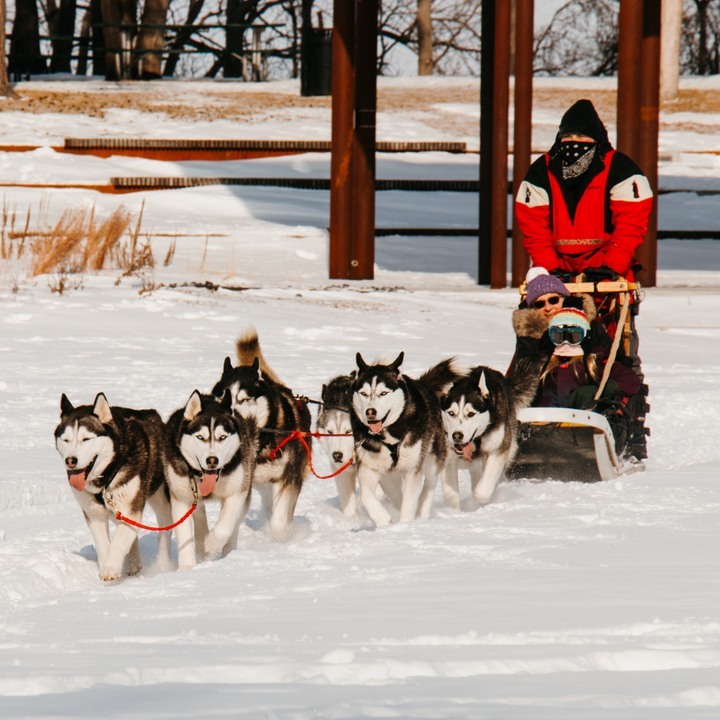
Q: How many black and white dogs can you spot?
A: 6